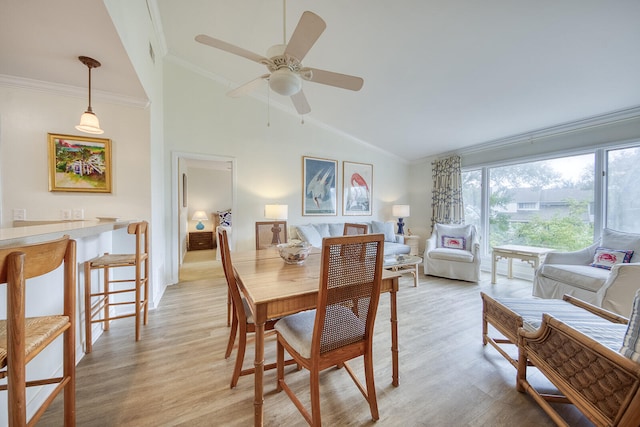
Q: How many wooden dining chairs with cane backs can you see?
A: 4